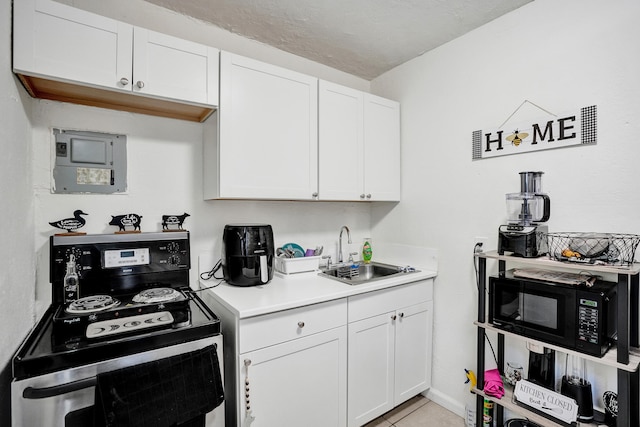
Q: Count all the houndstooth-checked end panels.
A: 2